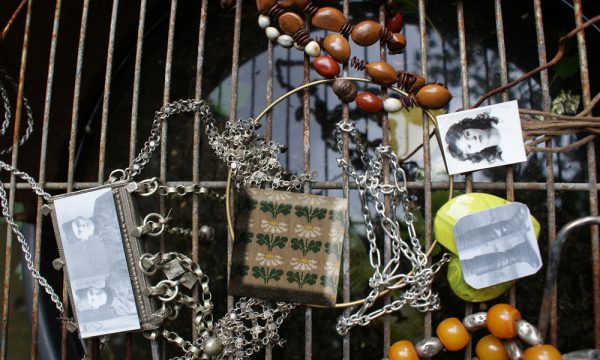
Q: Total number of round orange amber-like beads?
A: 5